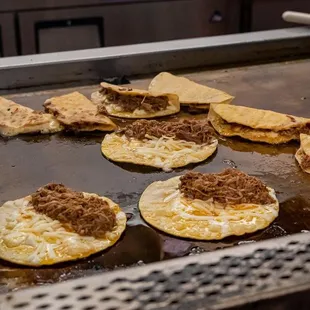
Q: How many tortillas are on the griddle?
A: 9